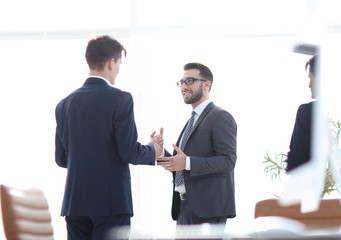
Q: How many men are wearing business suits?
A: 3